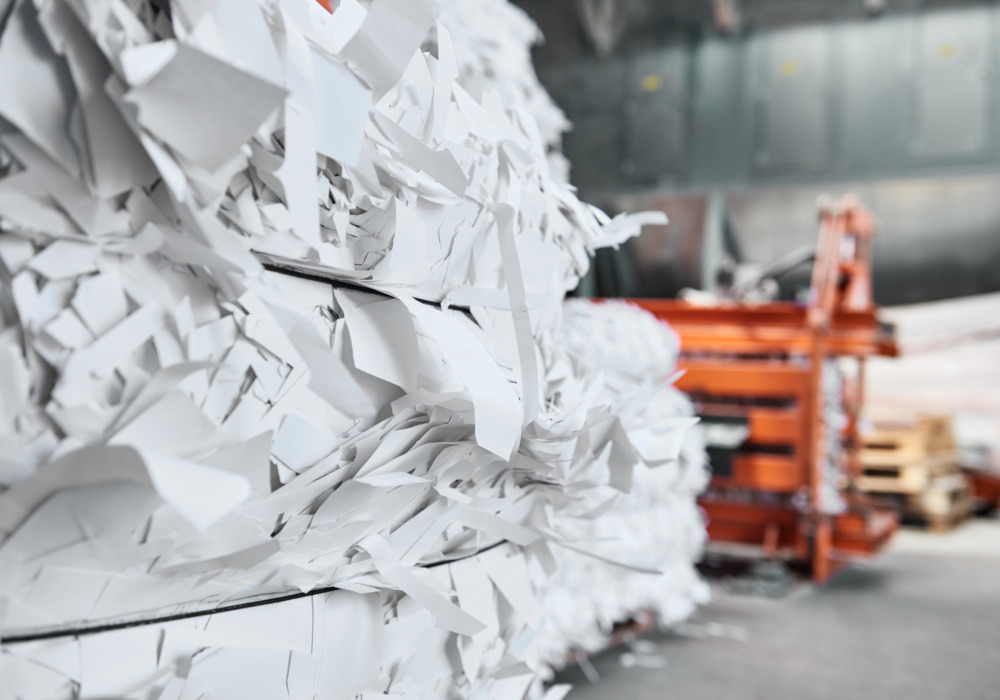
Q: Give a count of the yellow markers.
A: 3